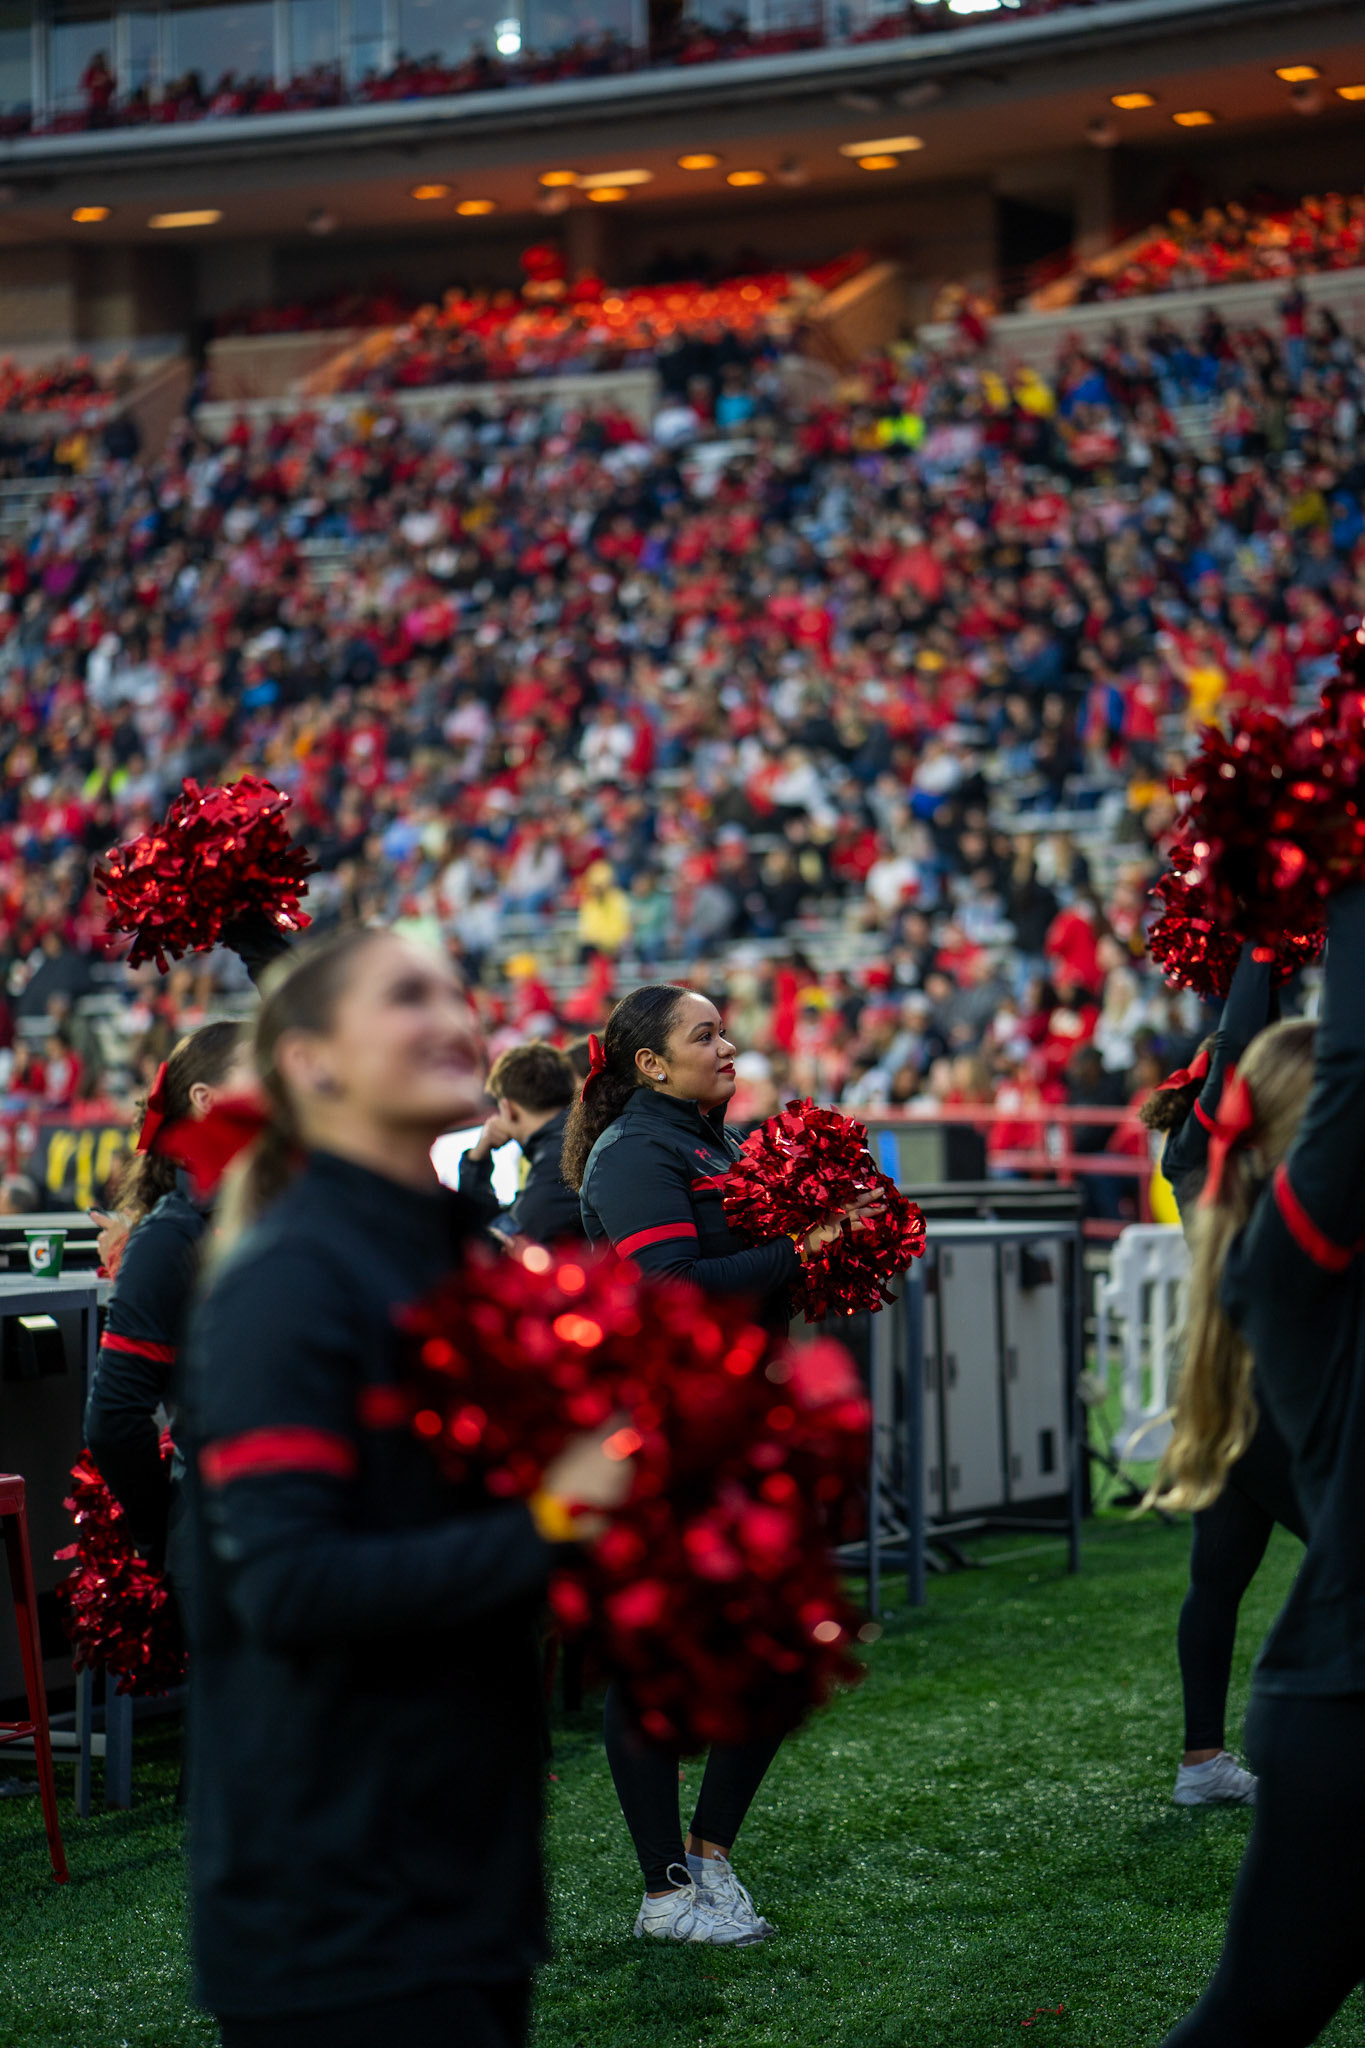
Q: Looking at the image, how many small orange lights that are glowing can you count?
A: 12